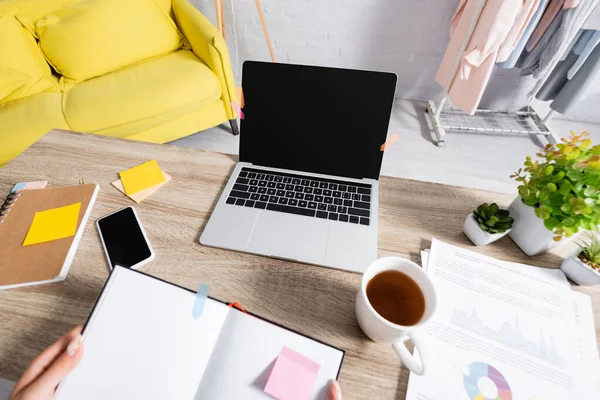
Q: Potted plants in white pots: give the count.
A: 3